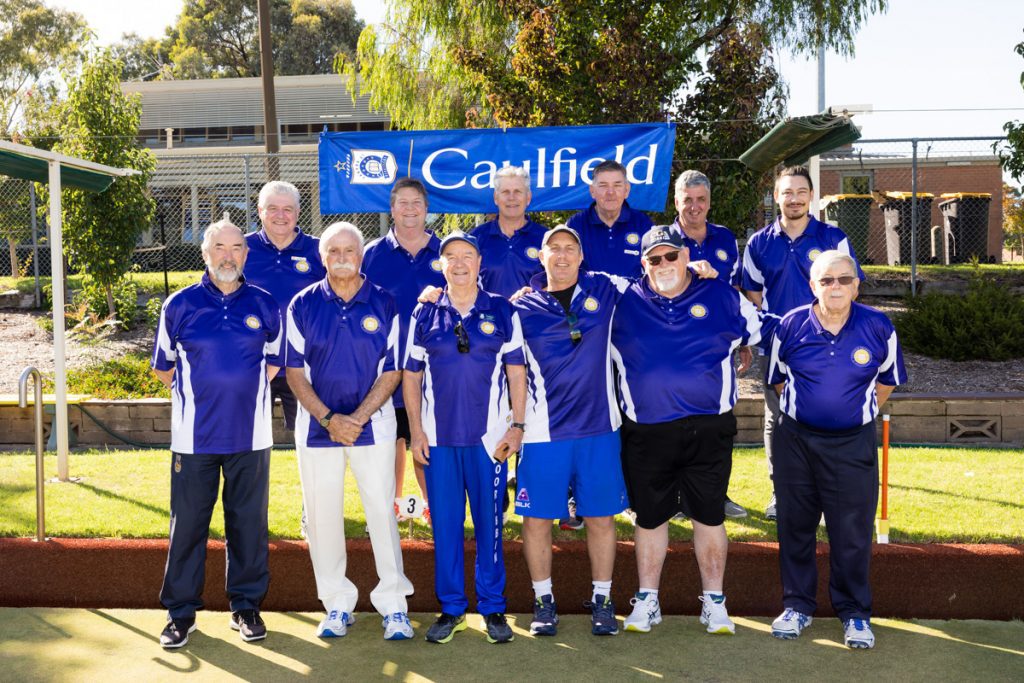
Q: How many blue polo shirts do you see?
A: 12